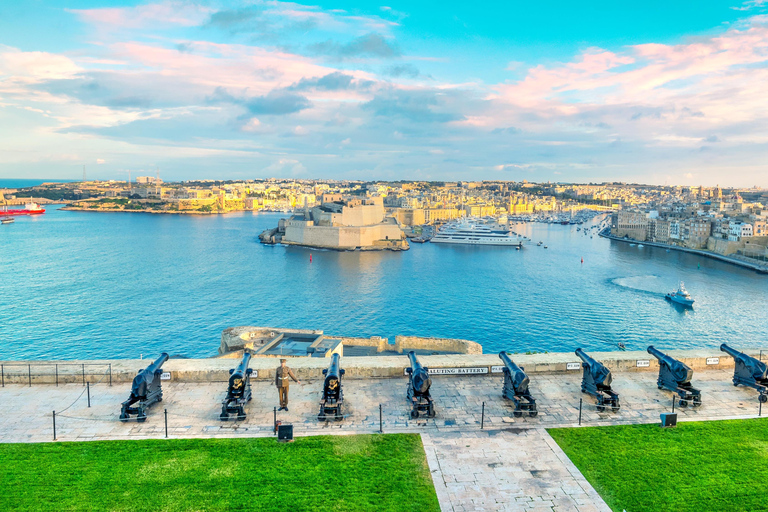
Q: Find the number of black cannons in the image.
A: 8